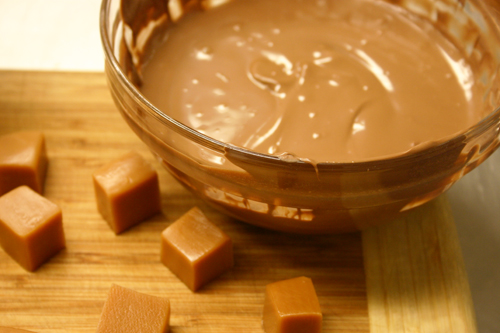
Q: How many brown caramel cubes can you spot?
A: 6